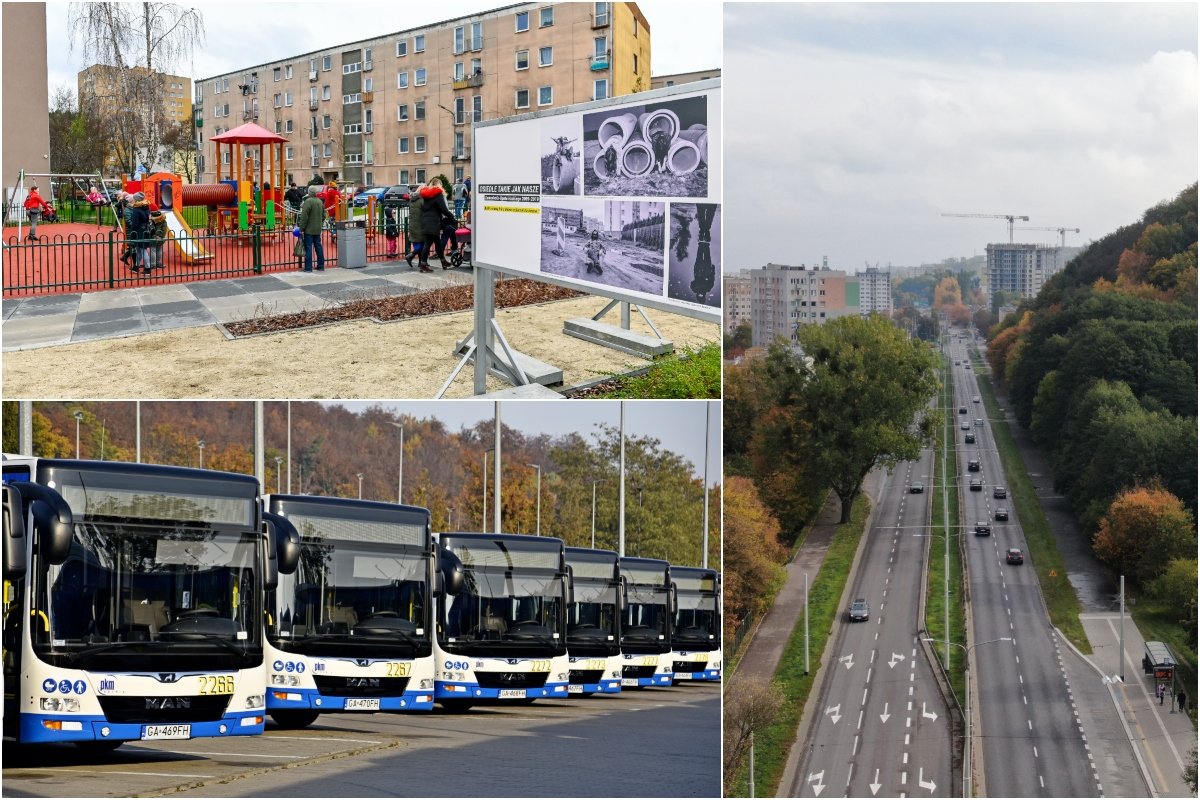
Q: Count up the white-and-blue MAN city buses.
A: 6